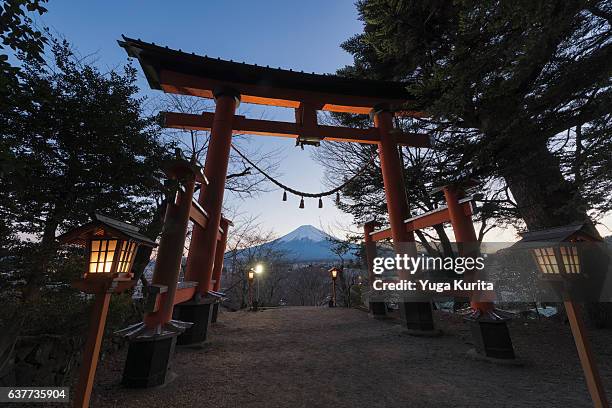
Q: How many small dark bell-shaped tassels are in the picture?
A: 4